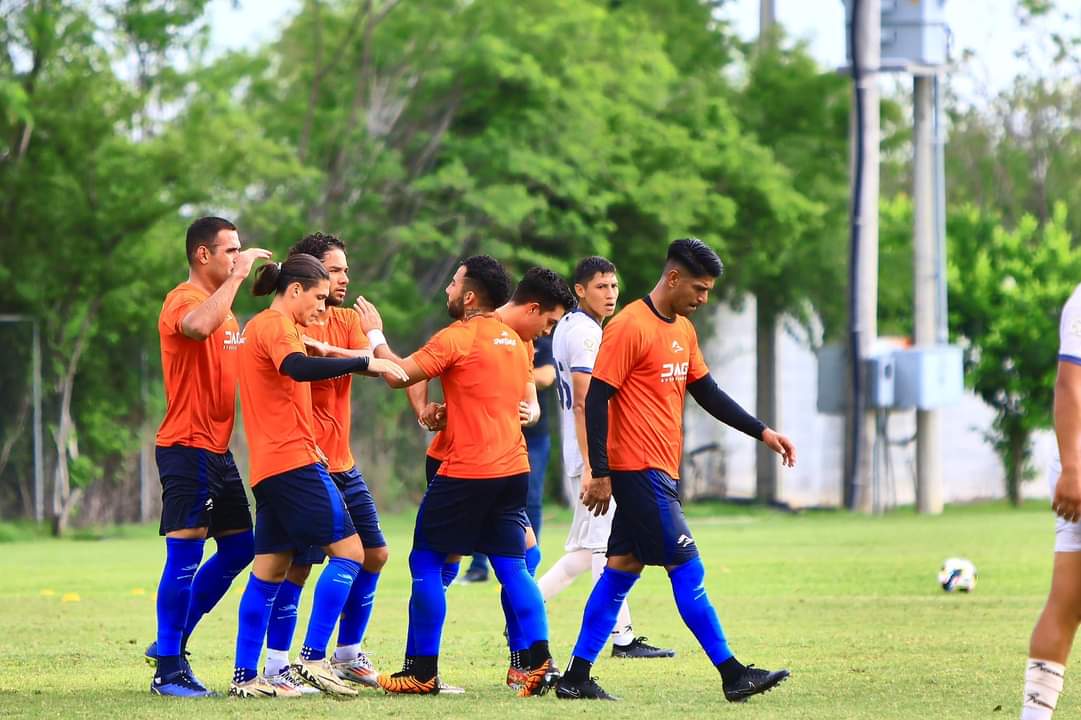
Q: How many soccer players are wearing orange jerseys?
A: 6